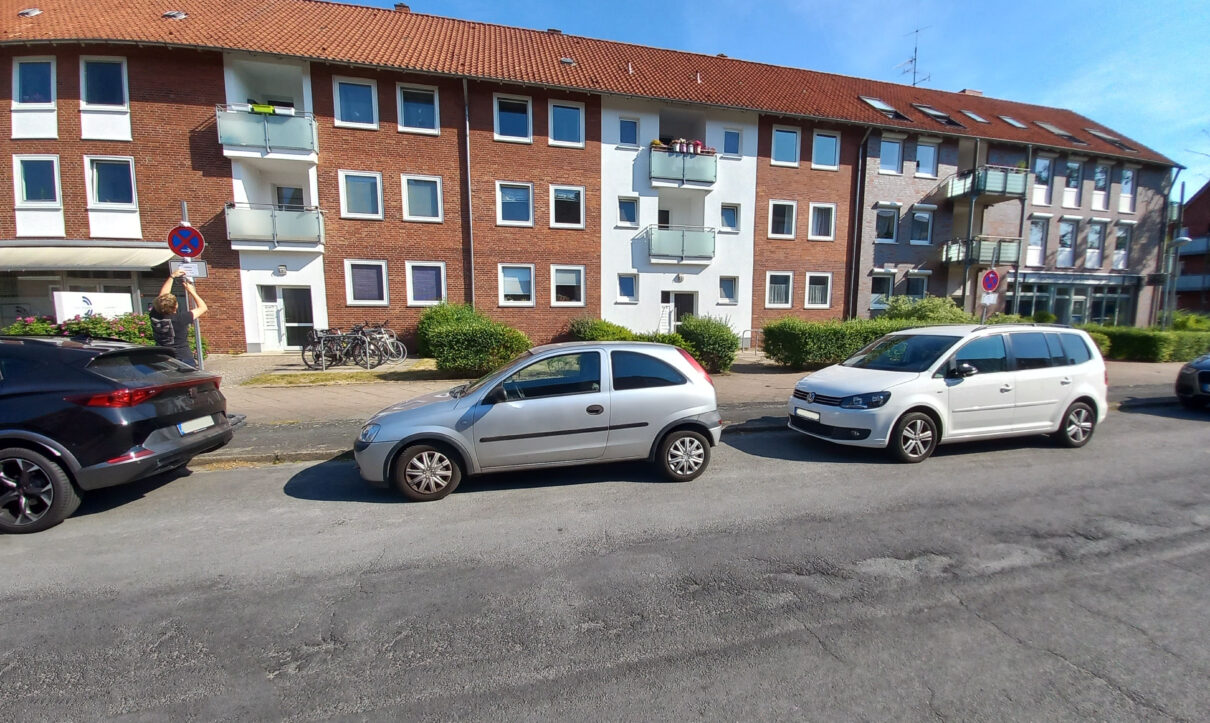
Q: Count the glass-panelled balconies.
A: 6